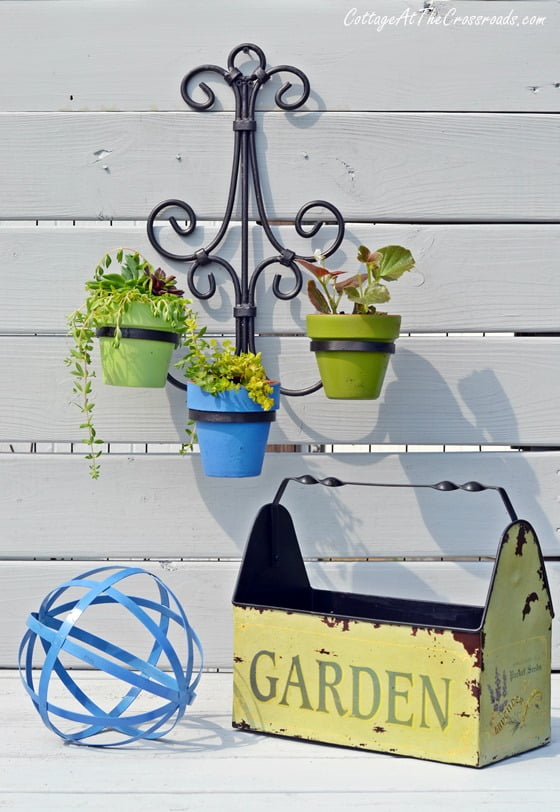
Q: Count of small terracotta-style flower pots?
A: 3